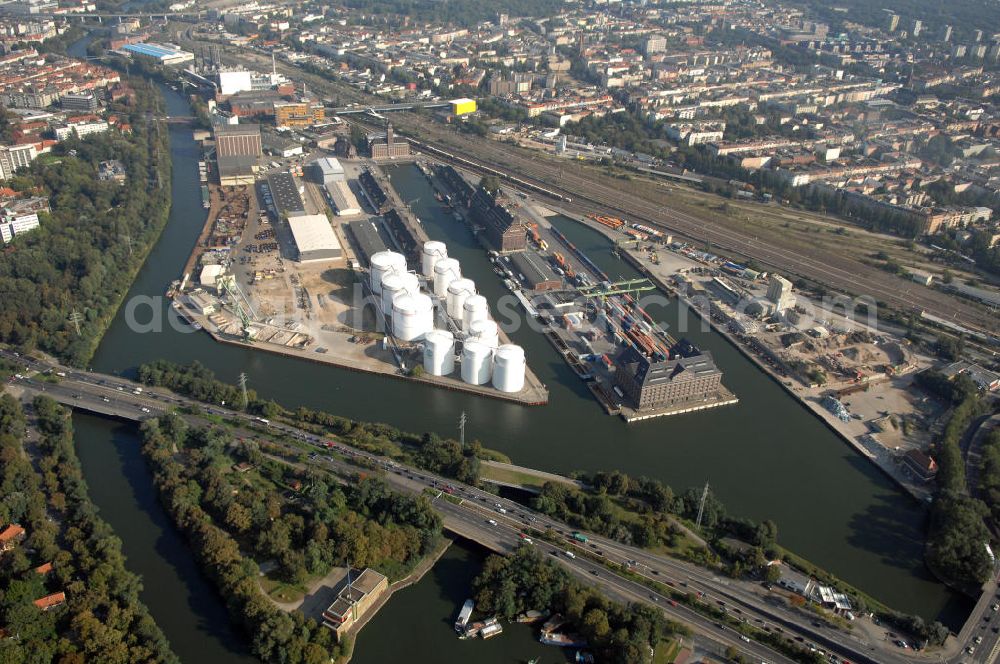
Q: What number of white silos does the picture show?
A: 11